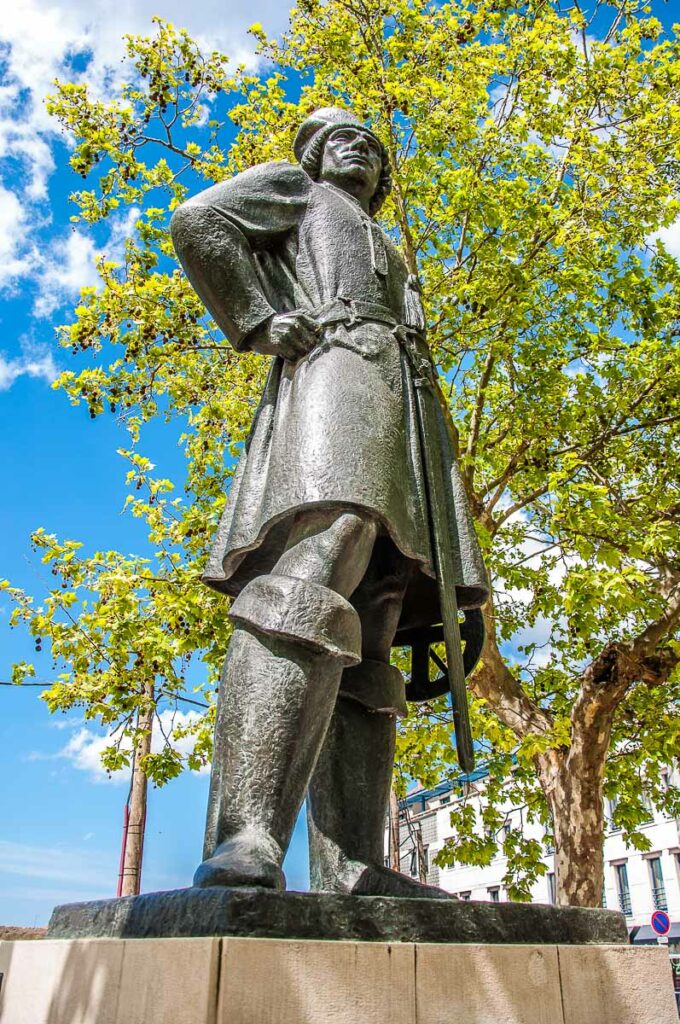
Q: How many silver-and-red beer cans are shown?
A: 0